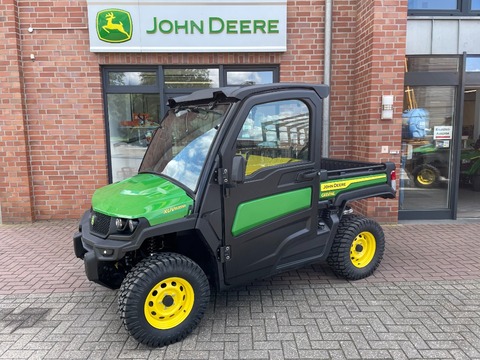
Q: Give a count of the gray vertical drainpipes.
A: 1